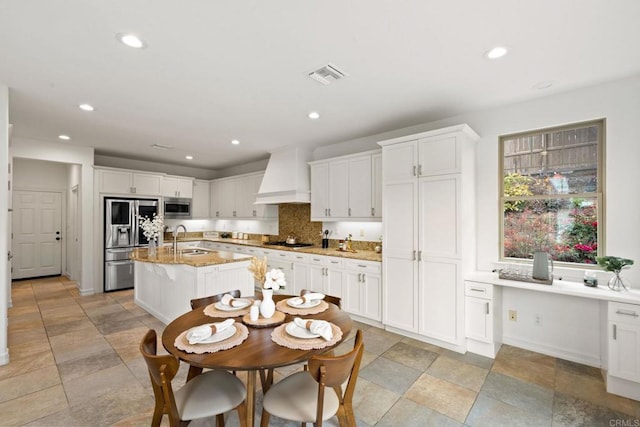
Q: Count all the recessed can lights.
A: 7